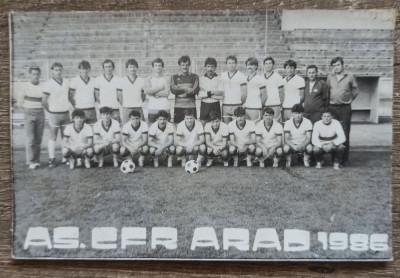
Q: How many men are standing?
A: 14